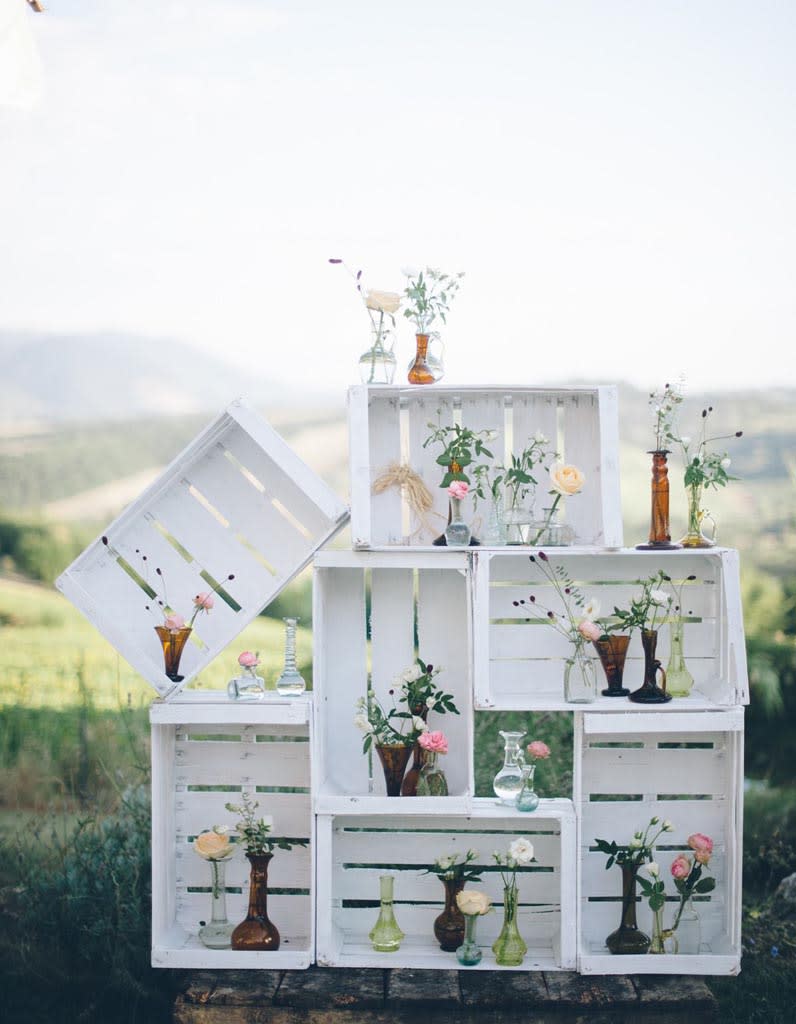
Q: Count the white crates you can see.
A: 7